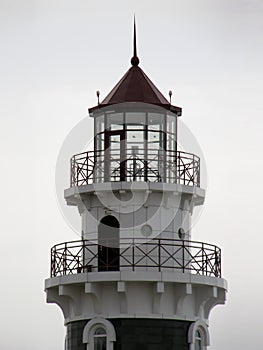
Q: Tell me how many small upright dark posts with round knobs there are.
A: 2